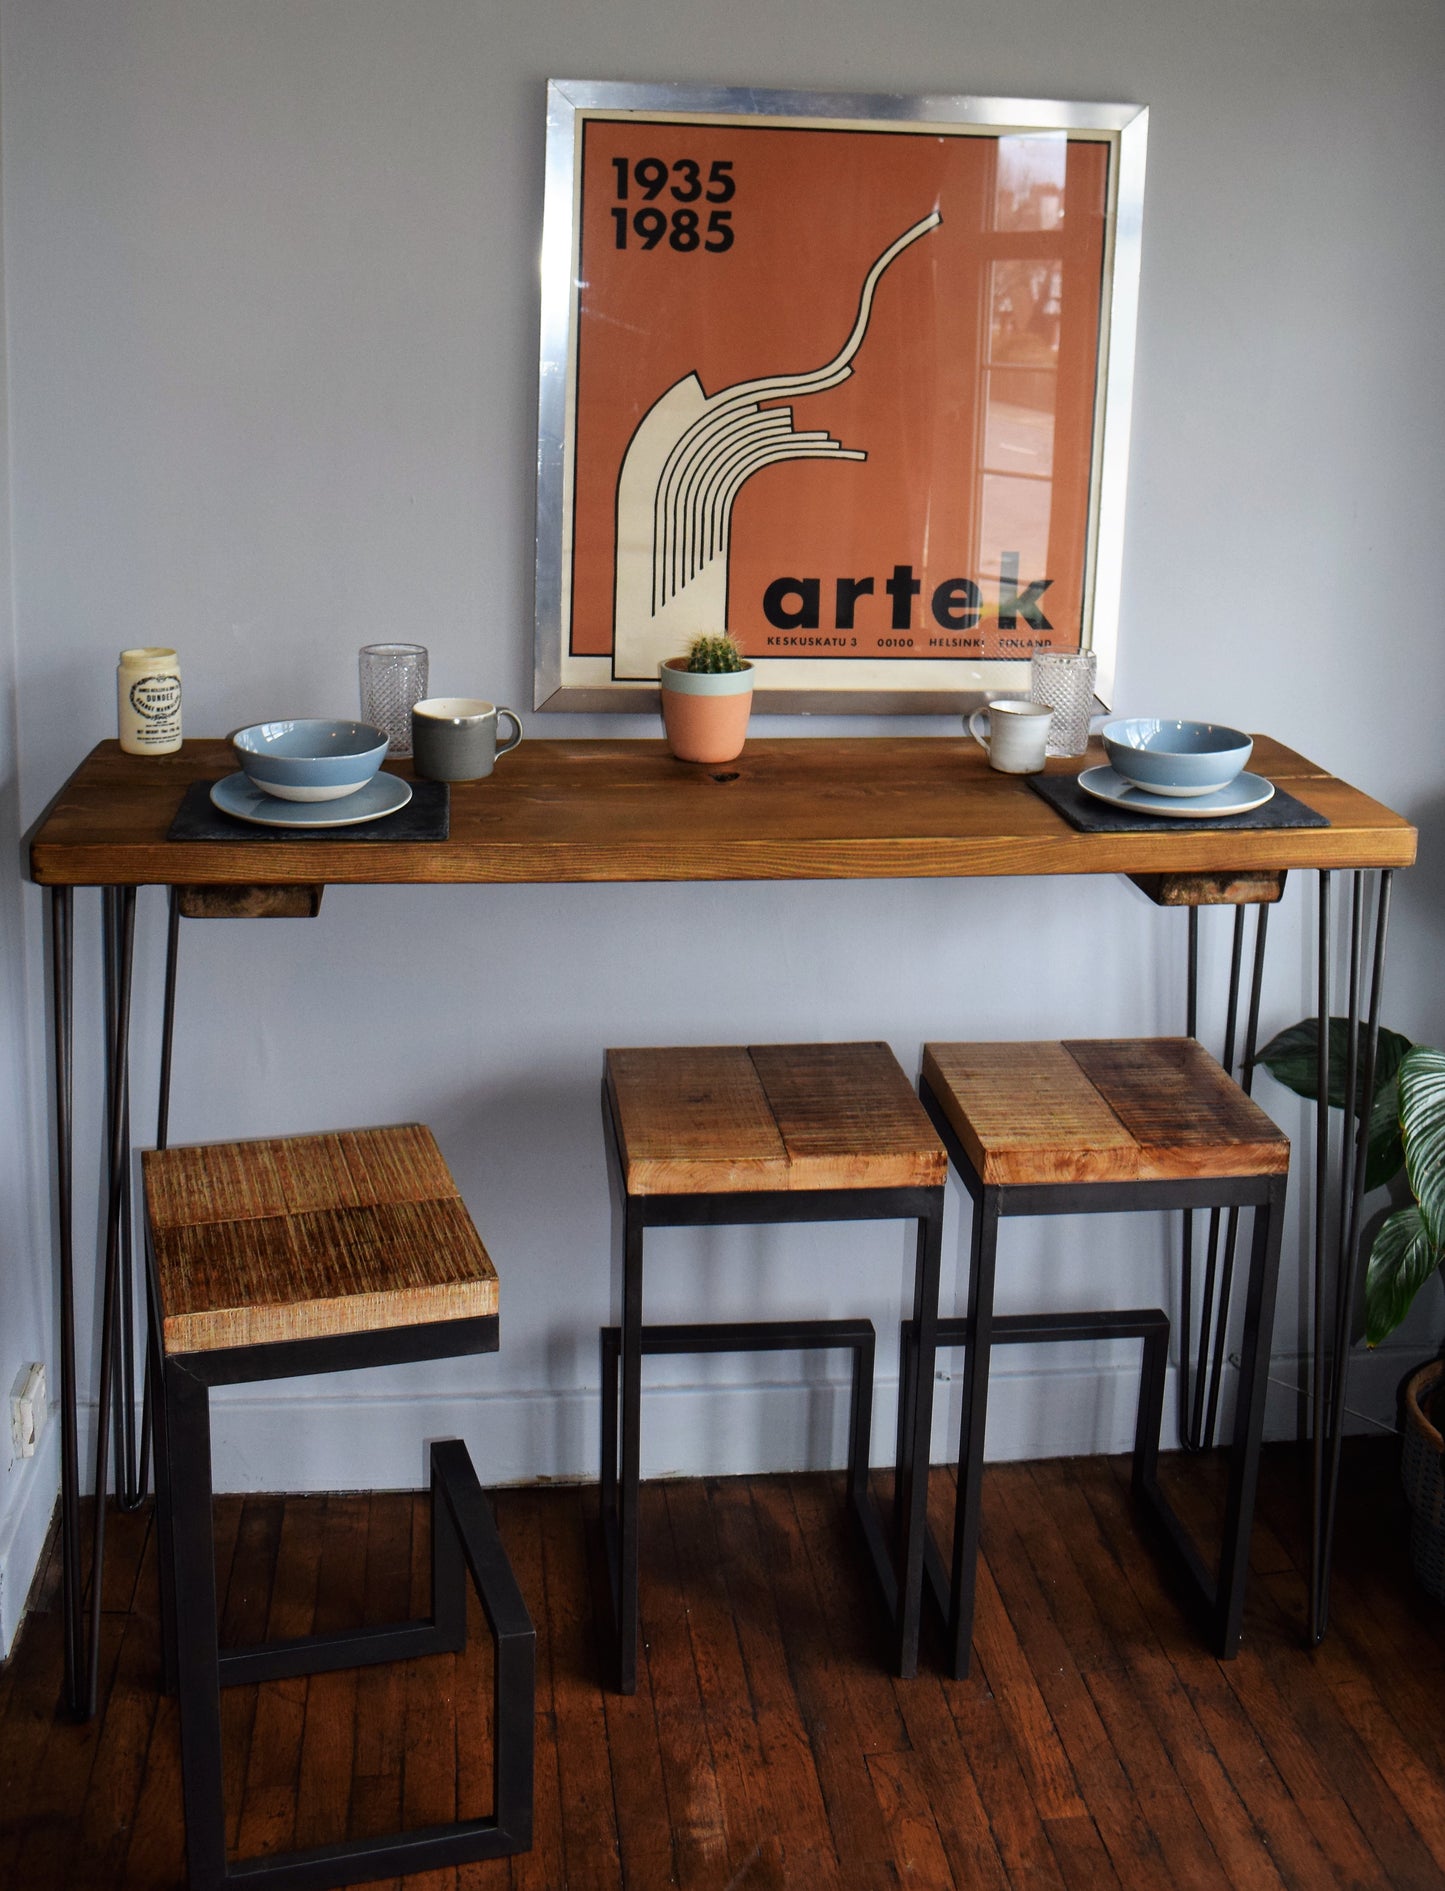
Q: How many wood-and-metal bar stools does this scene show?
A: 3